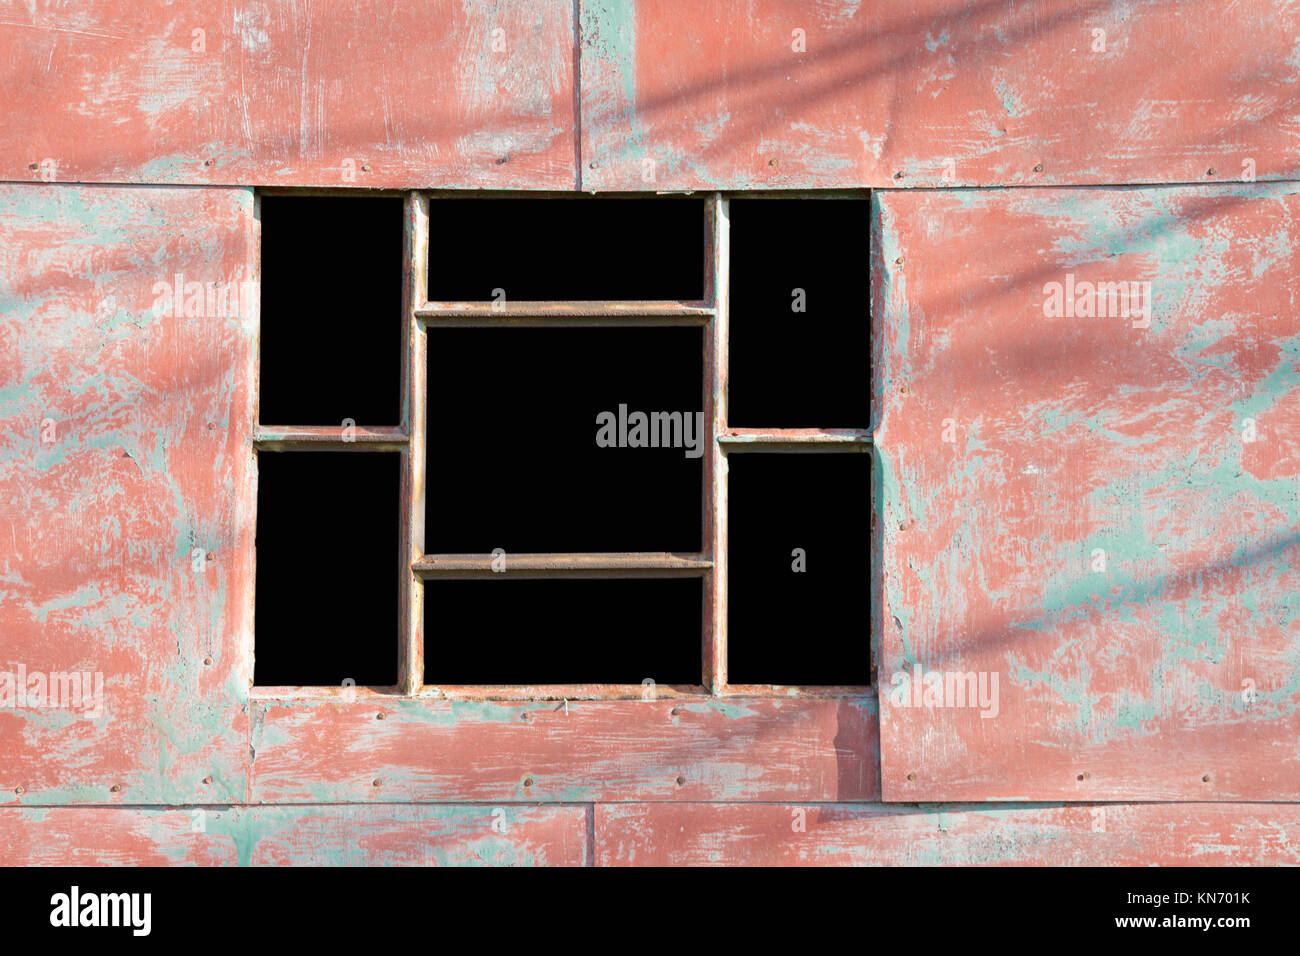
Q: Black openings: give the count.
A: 7